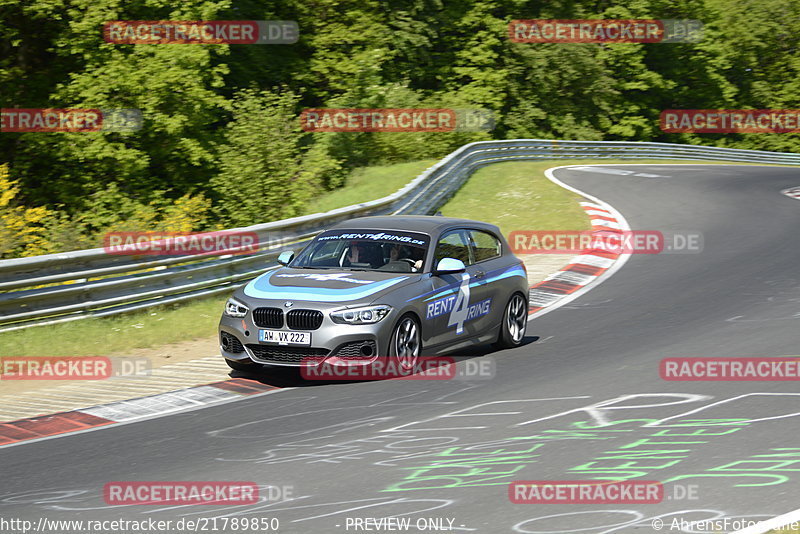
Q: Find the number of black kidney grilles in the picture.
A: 2